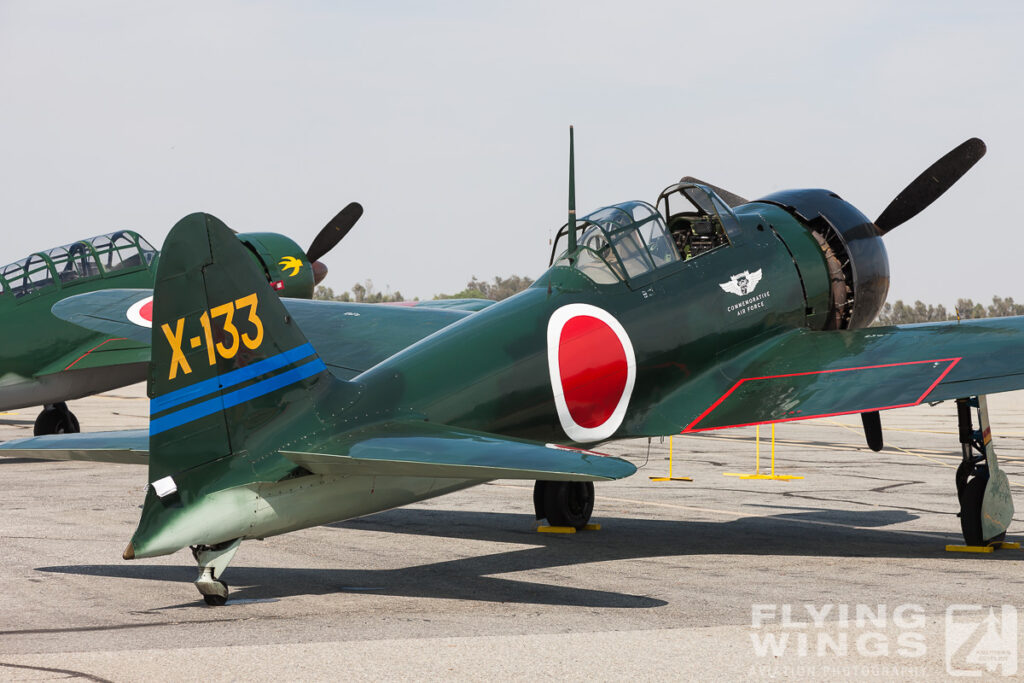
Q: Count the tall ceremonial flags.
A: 0